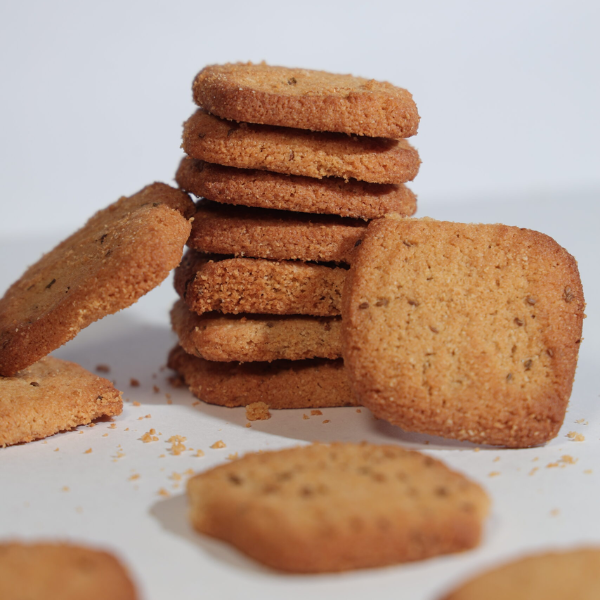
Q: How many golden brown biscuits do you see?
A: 13